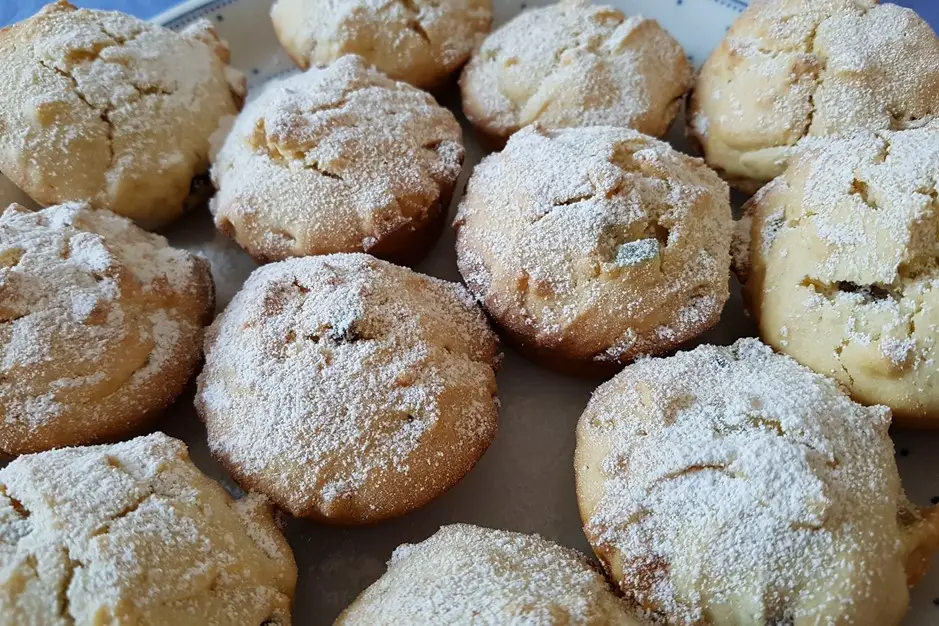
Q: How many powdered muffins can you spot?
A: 12